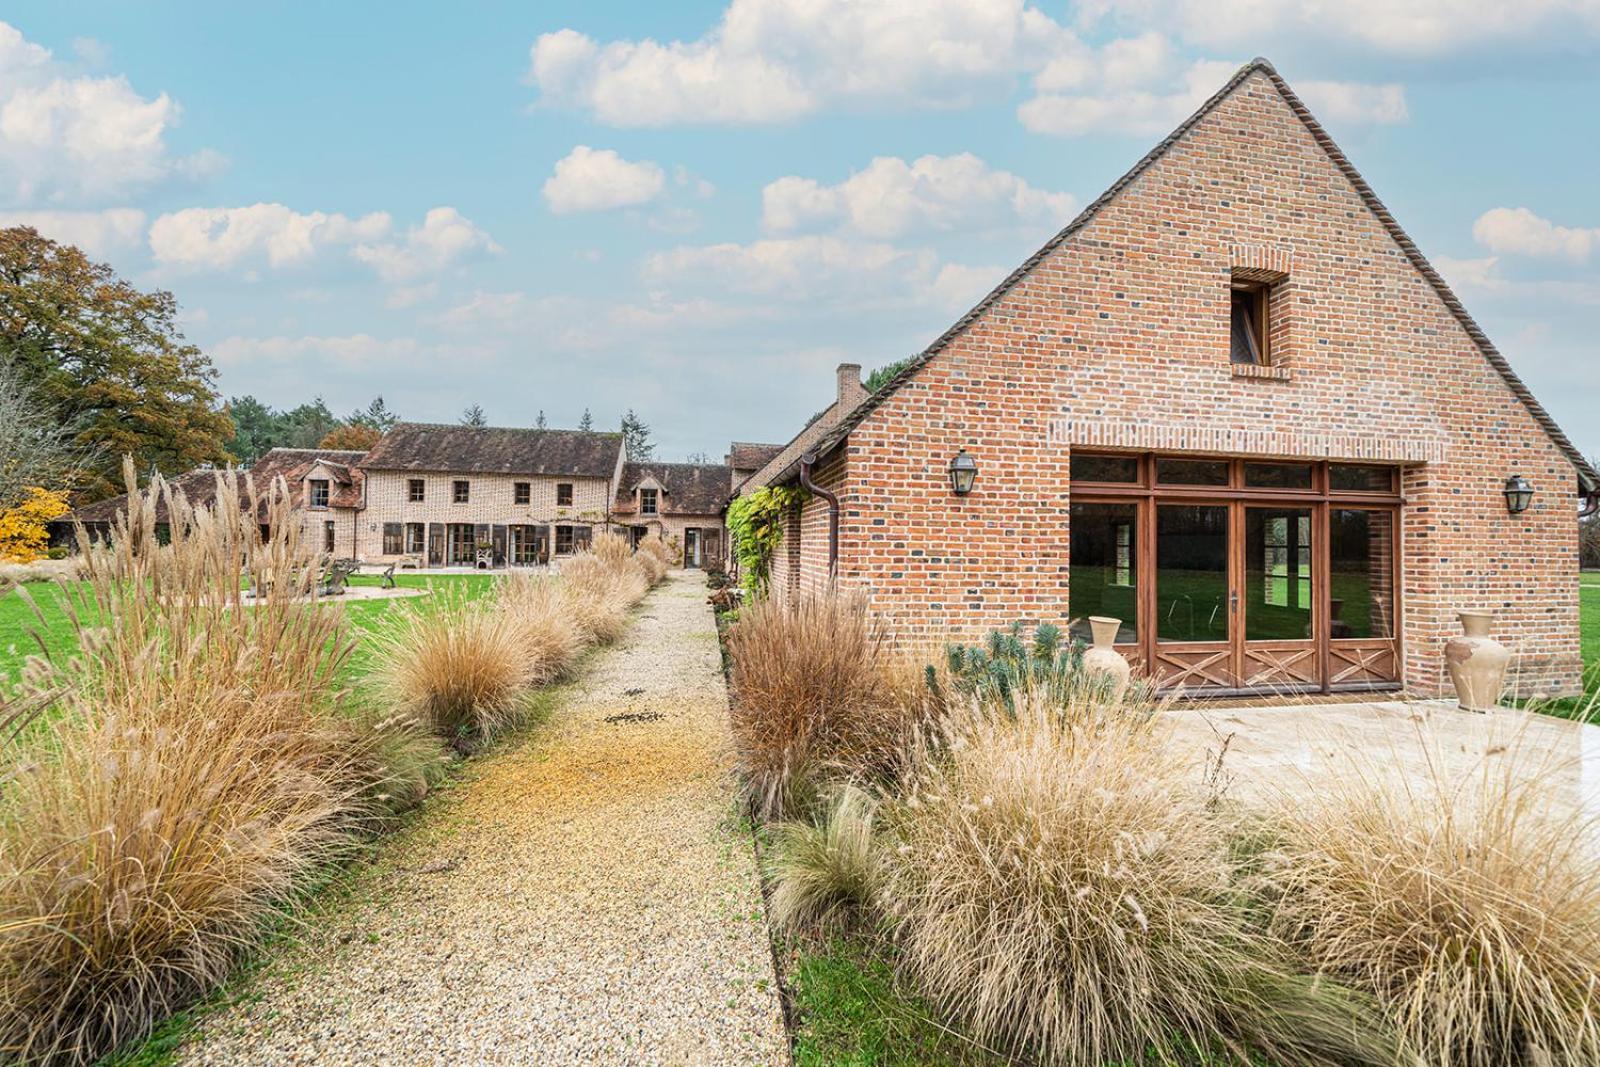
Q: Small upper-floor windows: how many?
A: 7